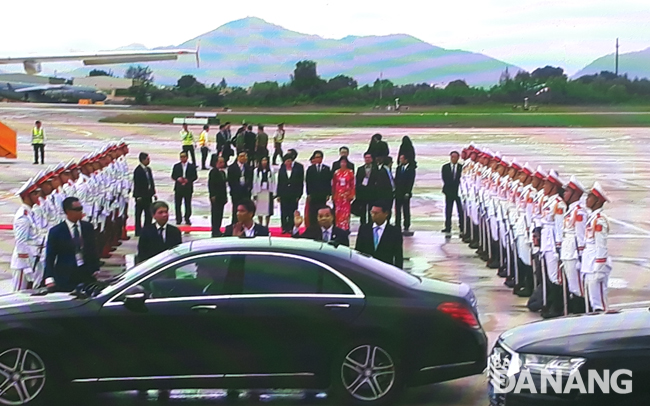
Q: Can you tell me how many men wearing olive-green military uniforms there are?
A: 2